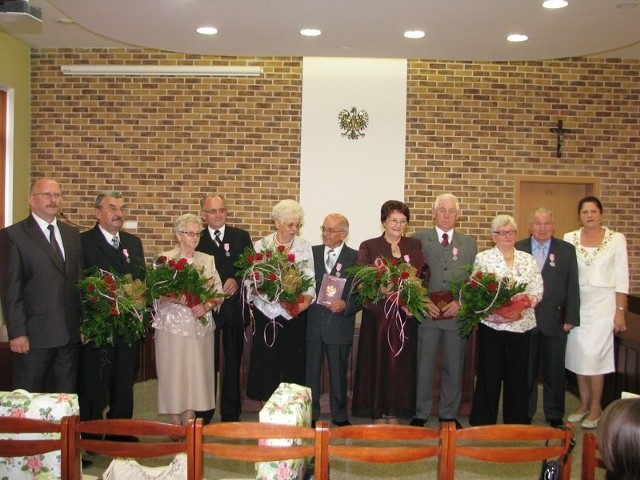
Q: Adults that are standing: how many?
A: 11